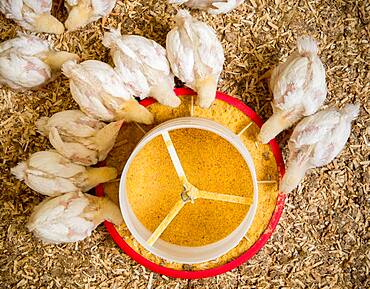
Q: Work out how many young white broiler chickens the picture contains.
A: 12